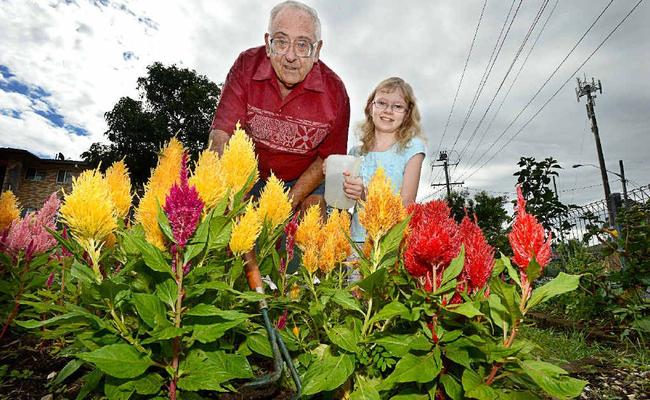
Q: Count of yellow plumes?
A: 11